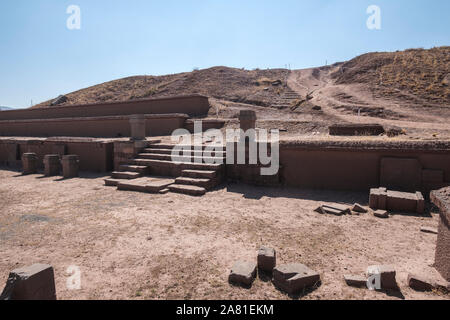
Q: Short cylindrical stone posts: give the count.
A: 3